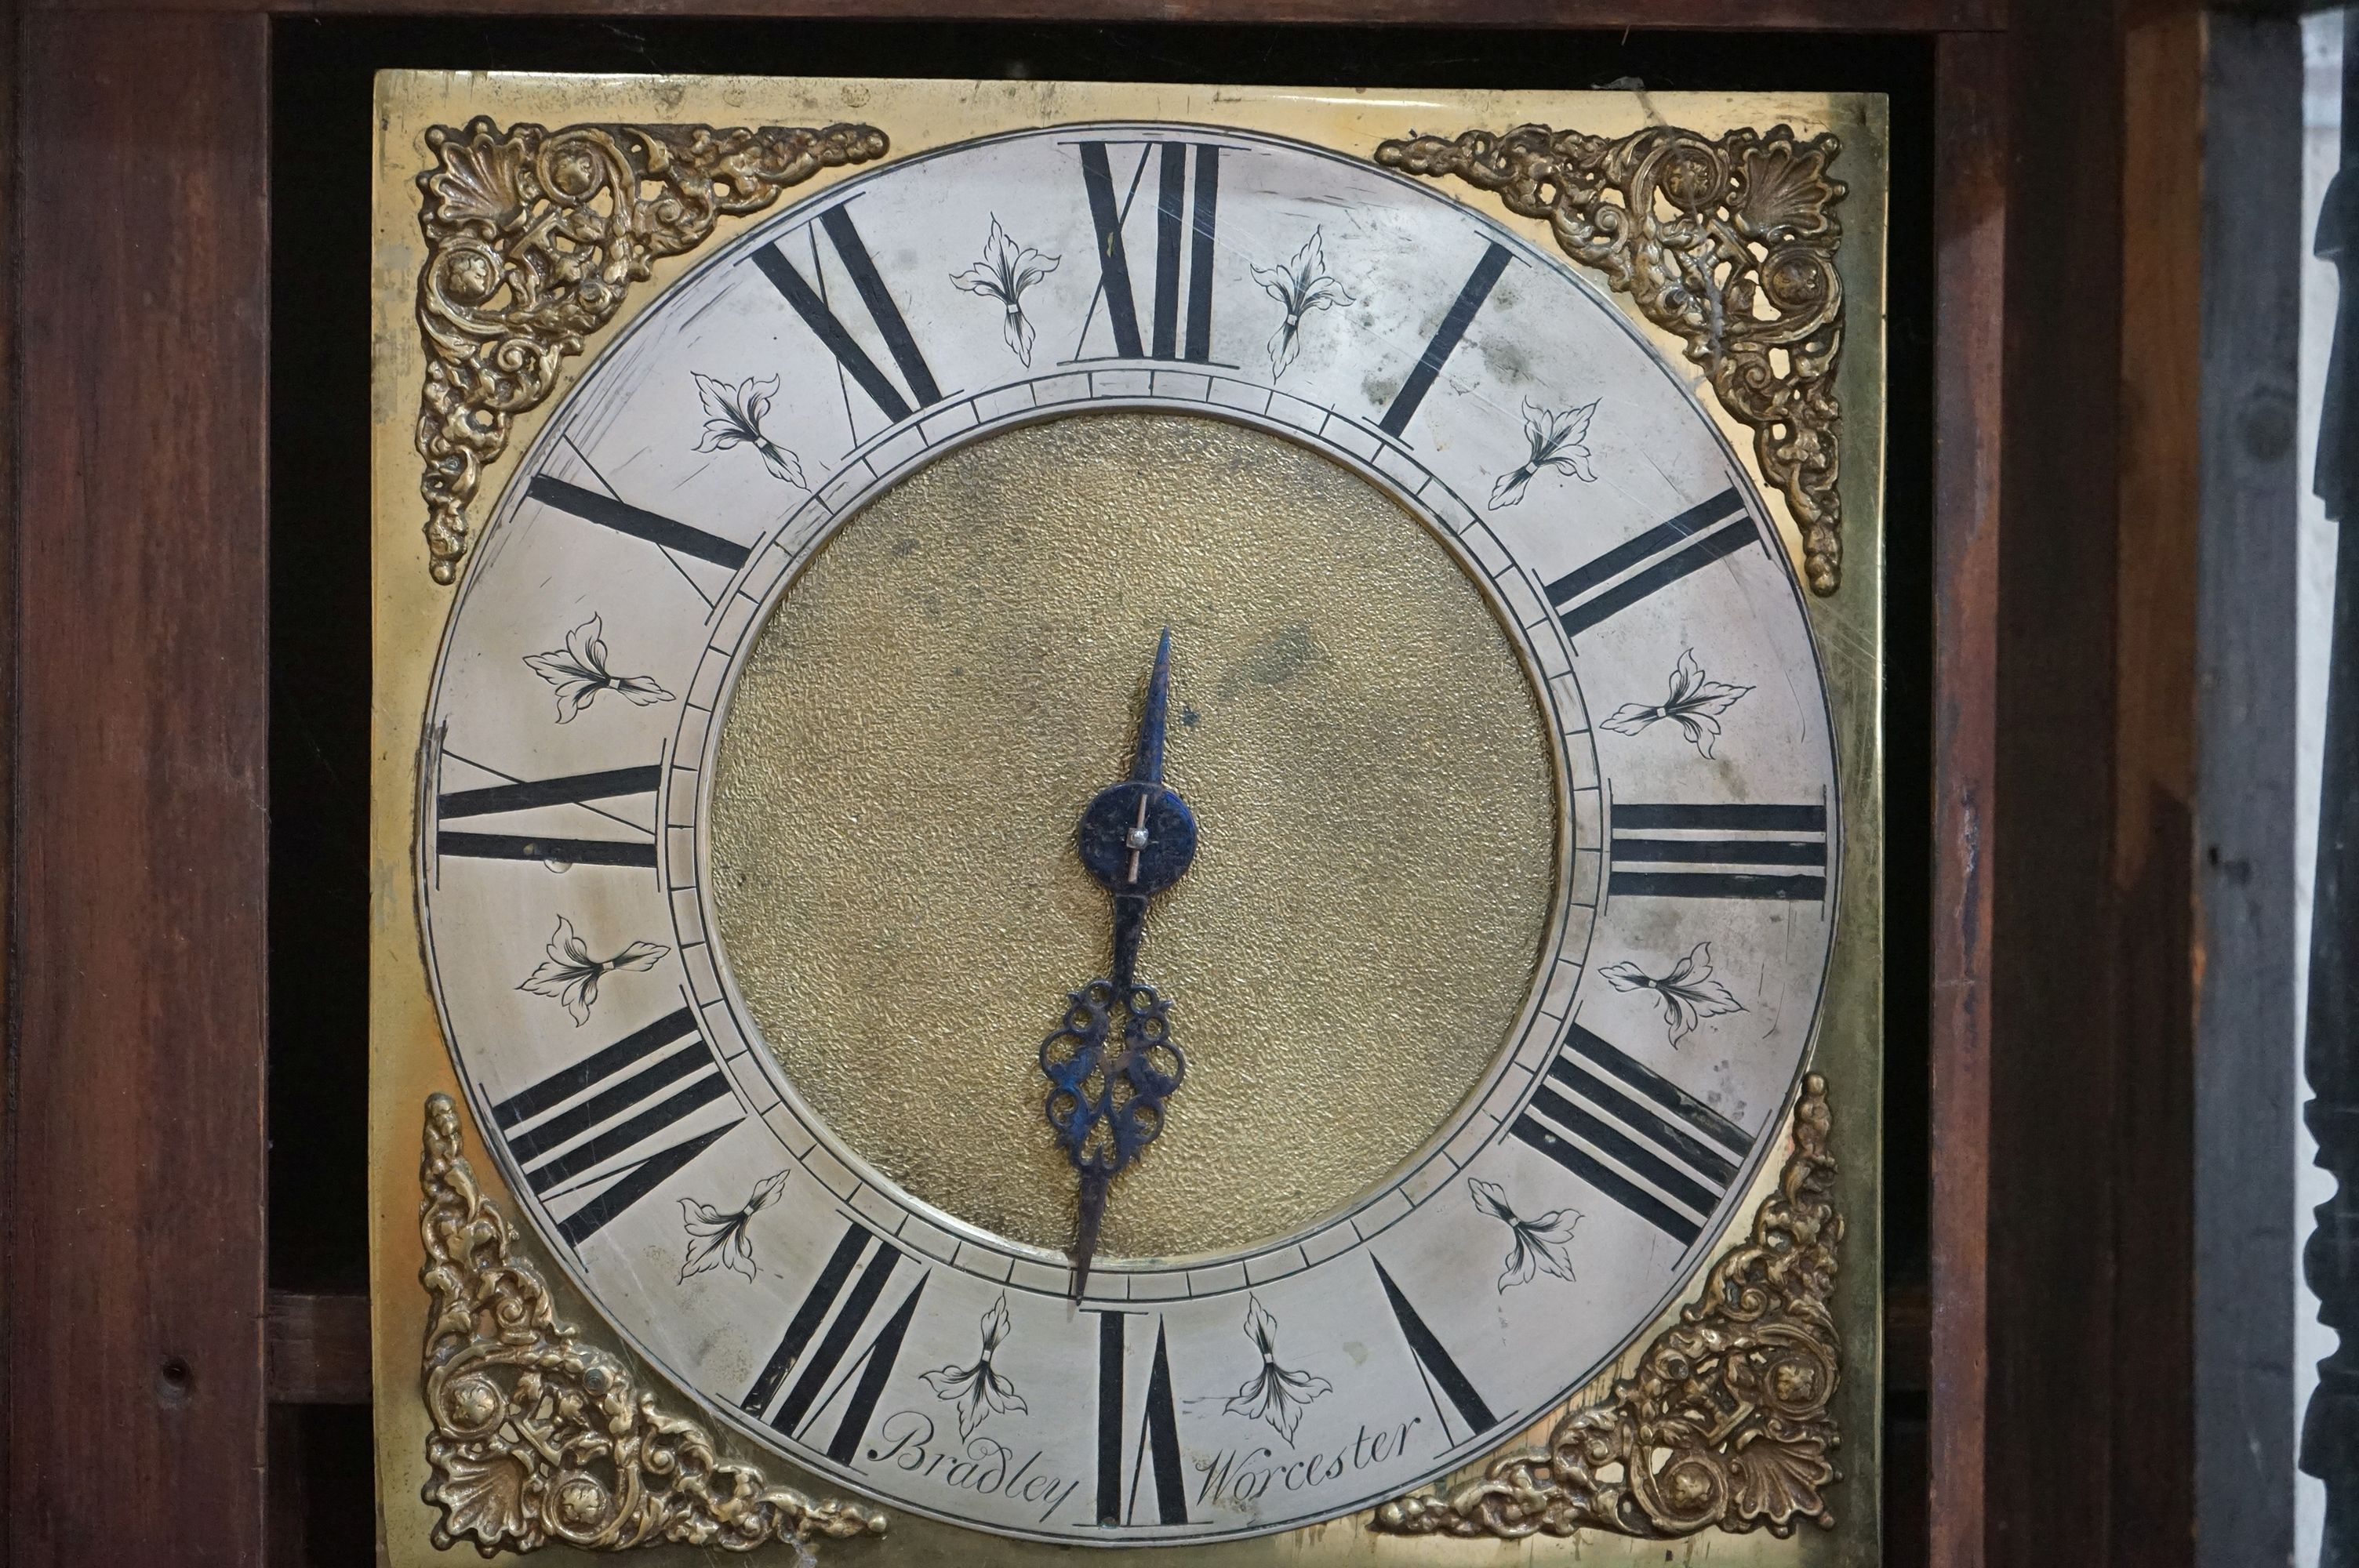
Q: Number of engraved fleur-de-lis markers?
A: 12